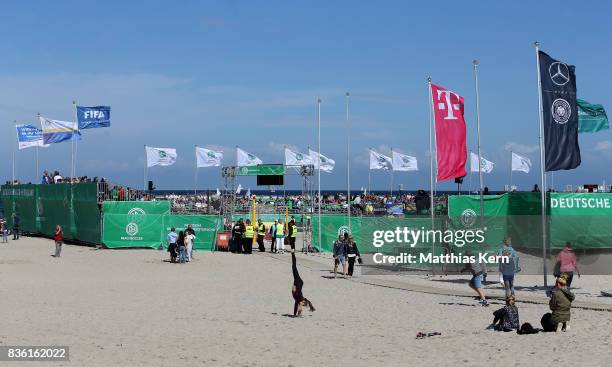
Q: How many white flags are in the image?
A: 9